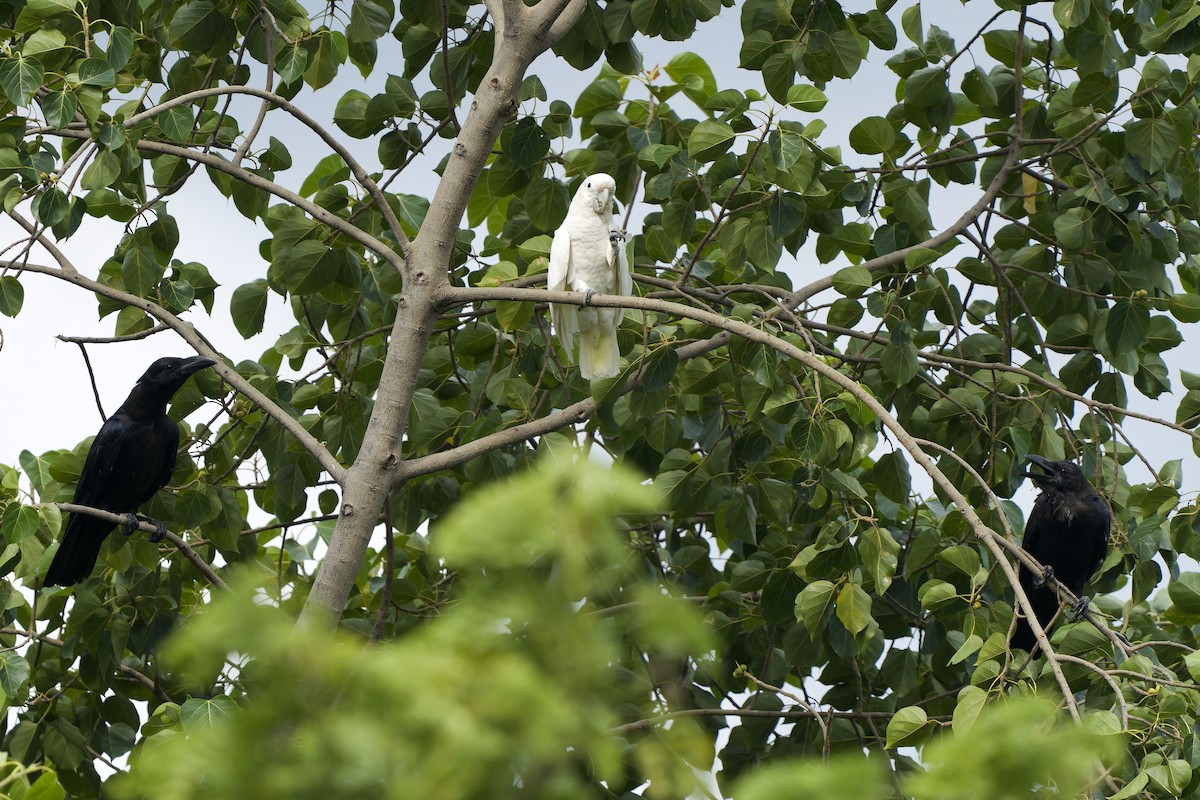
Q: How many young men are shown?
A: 0